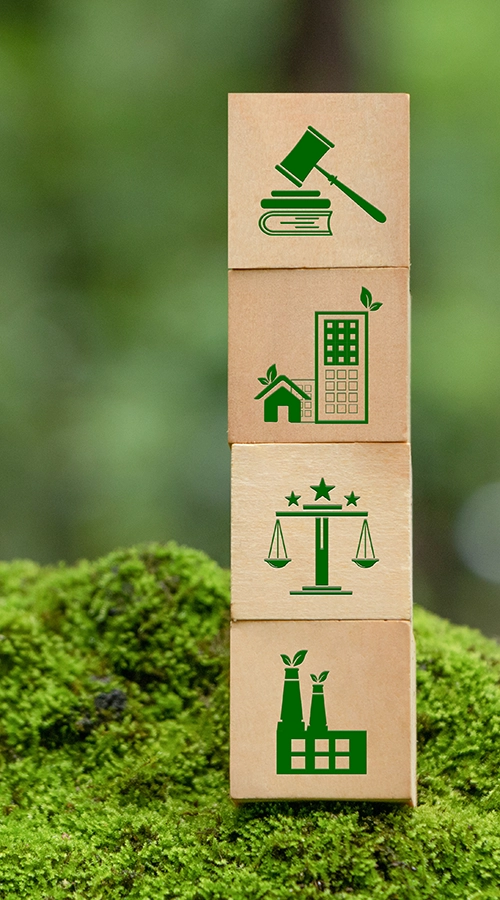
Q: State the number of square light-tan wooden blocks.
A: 4